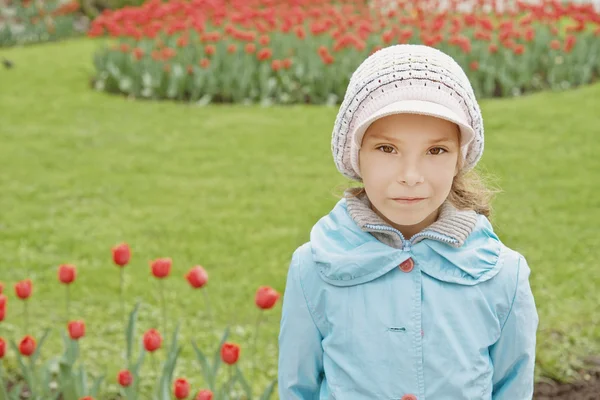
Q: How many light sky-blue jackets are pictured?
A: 1